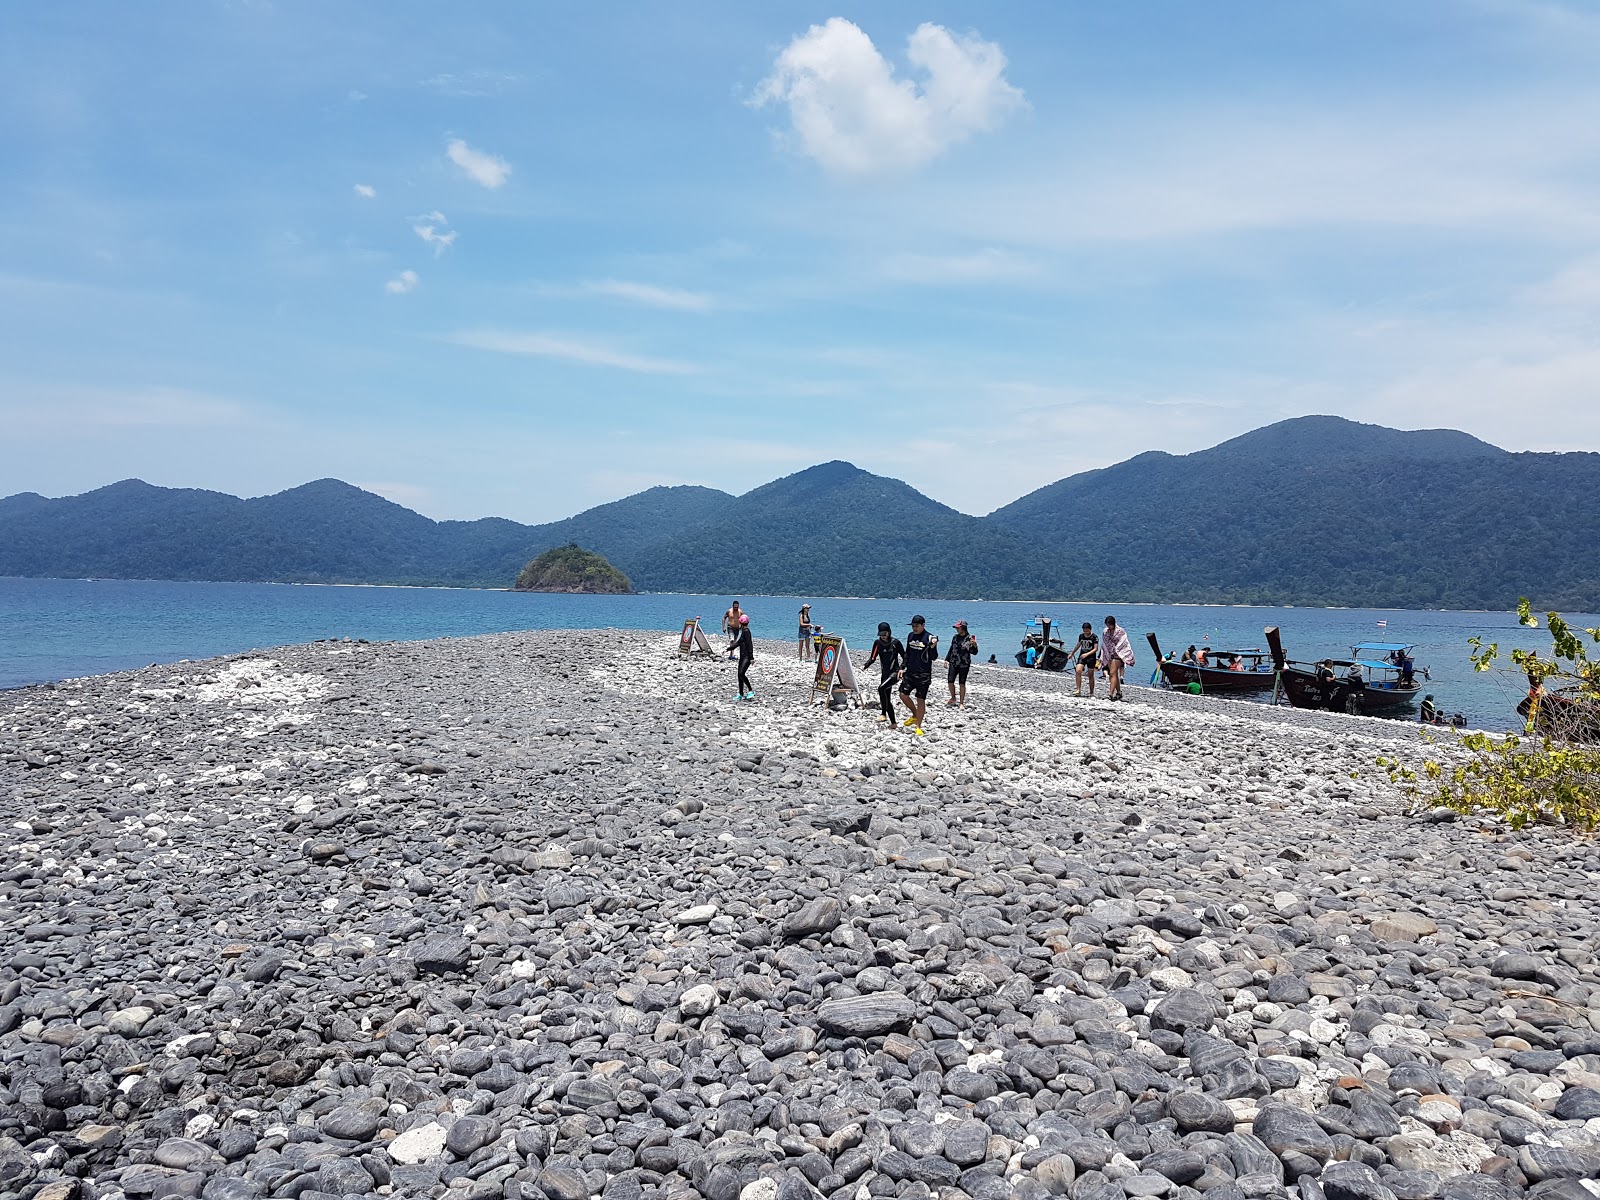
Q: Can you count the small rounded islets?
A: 1